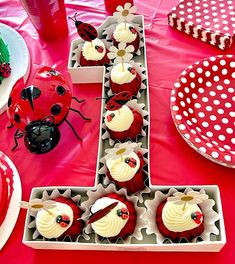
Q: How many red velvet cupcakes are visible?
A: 8